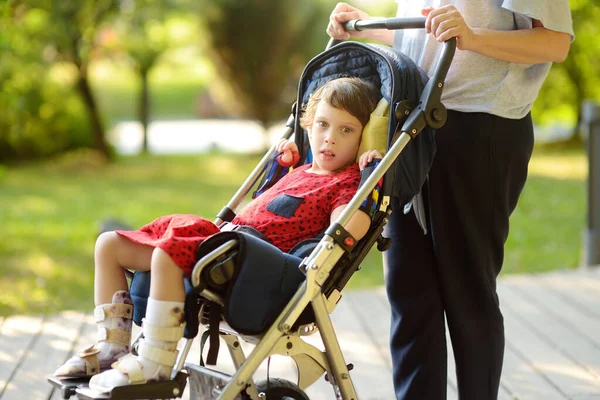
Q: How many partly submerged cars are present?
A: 0